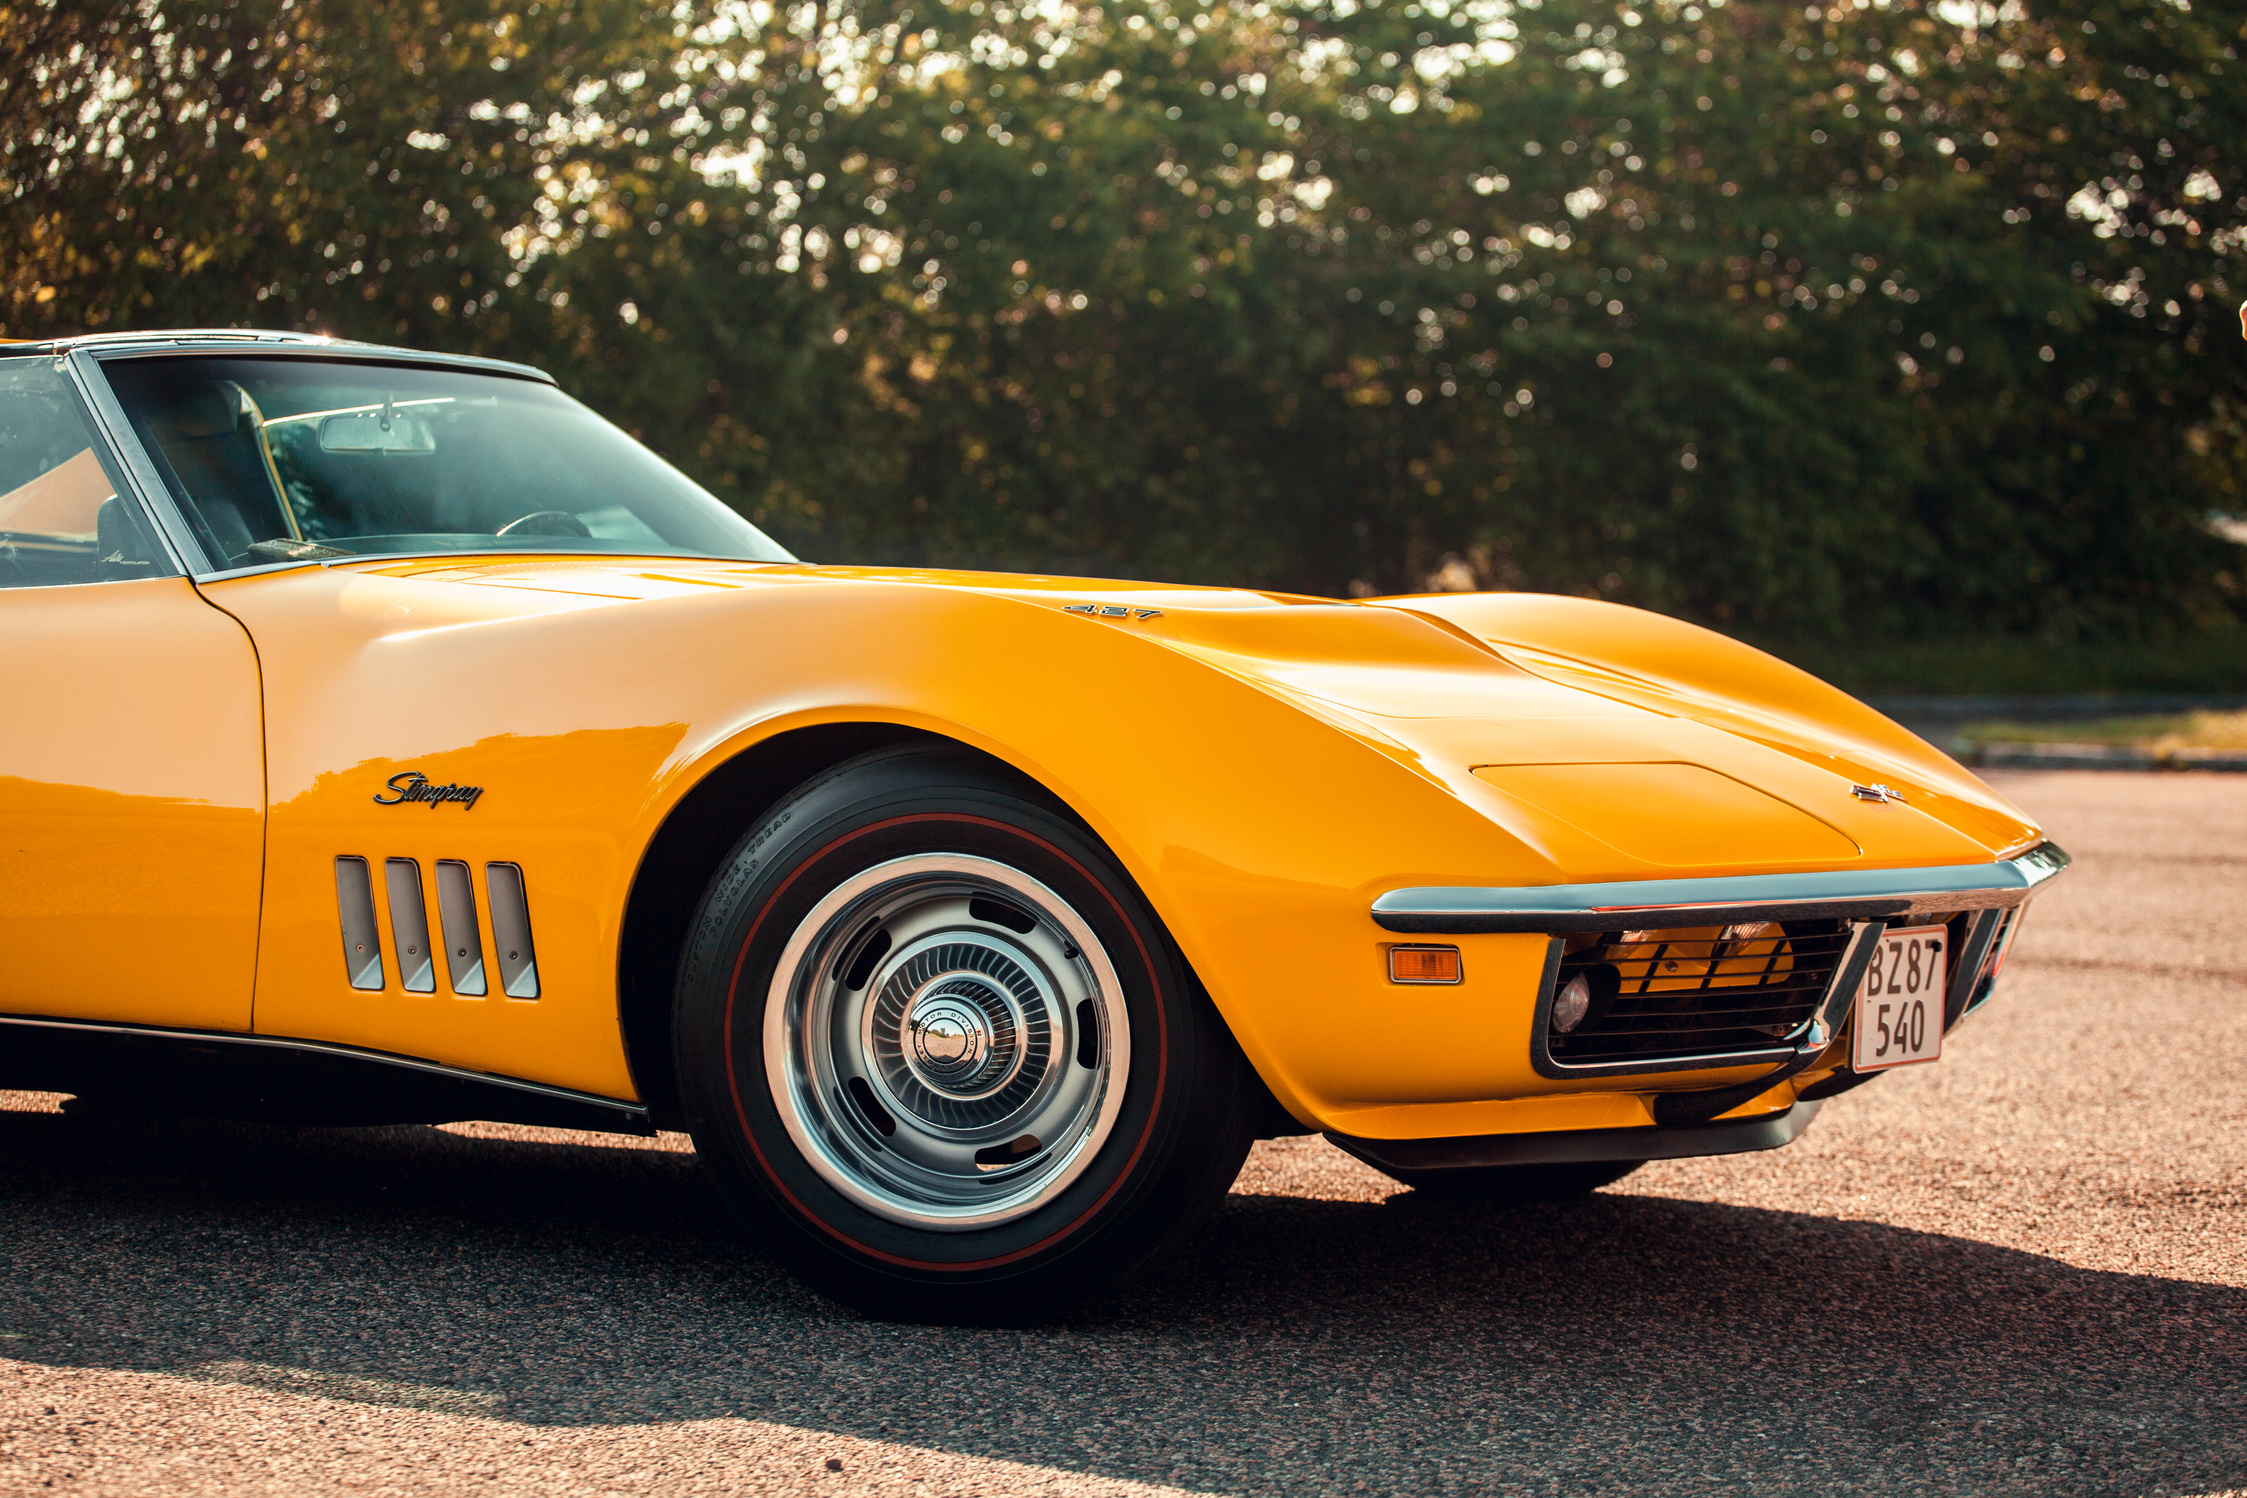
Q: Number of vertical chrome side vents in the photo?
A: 4